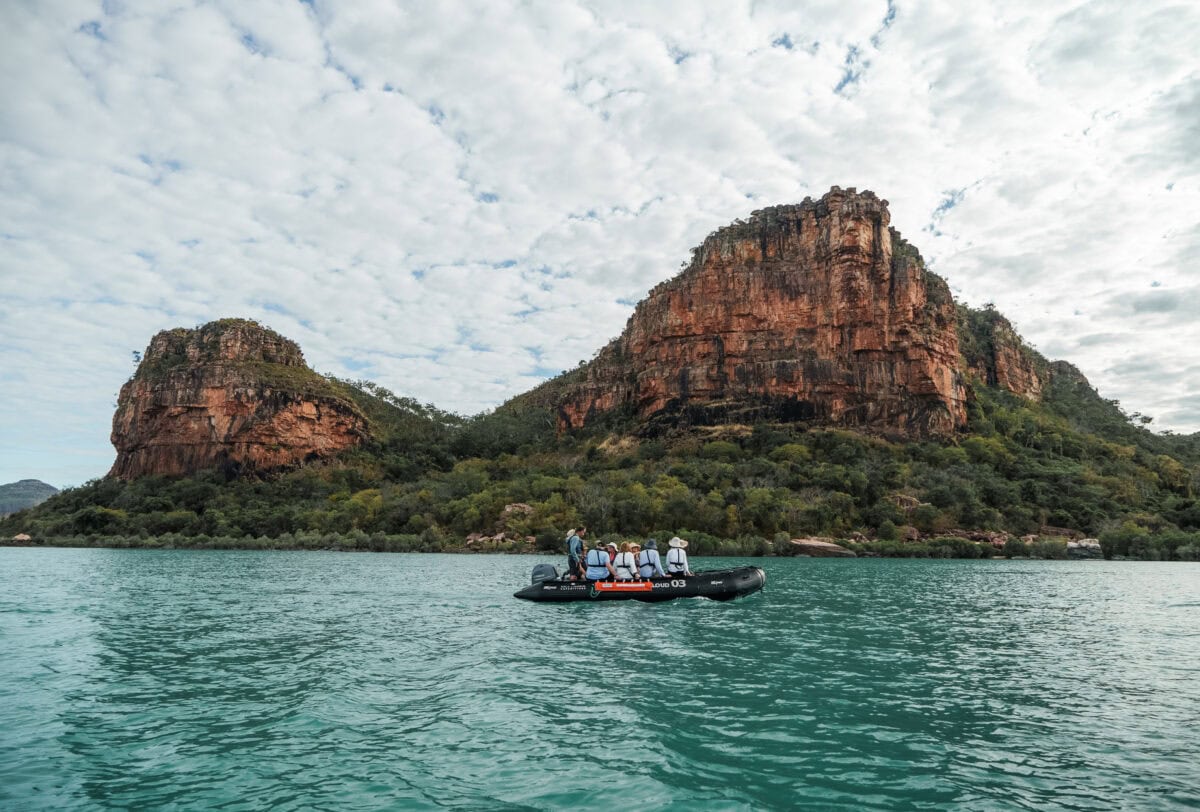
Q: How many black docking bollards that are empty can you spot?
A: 0